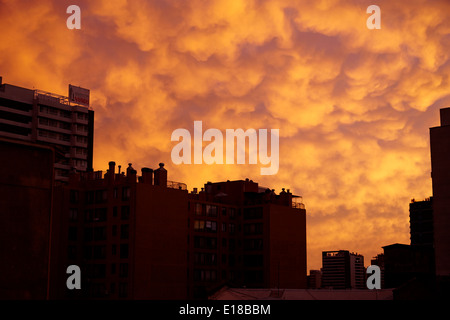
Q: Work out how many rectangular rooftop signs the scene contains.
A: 1